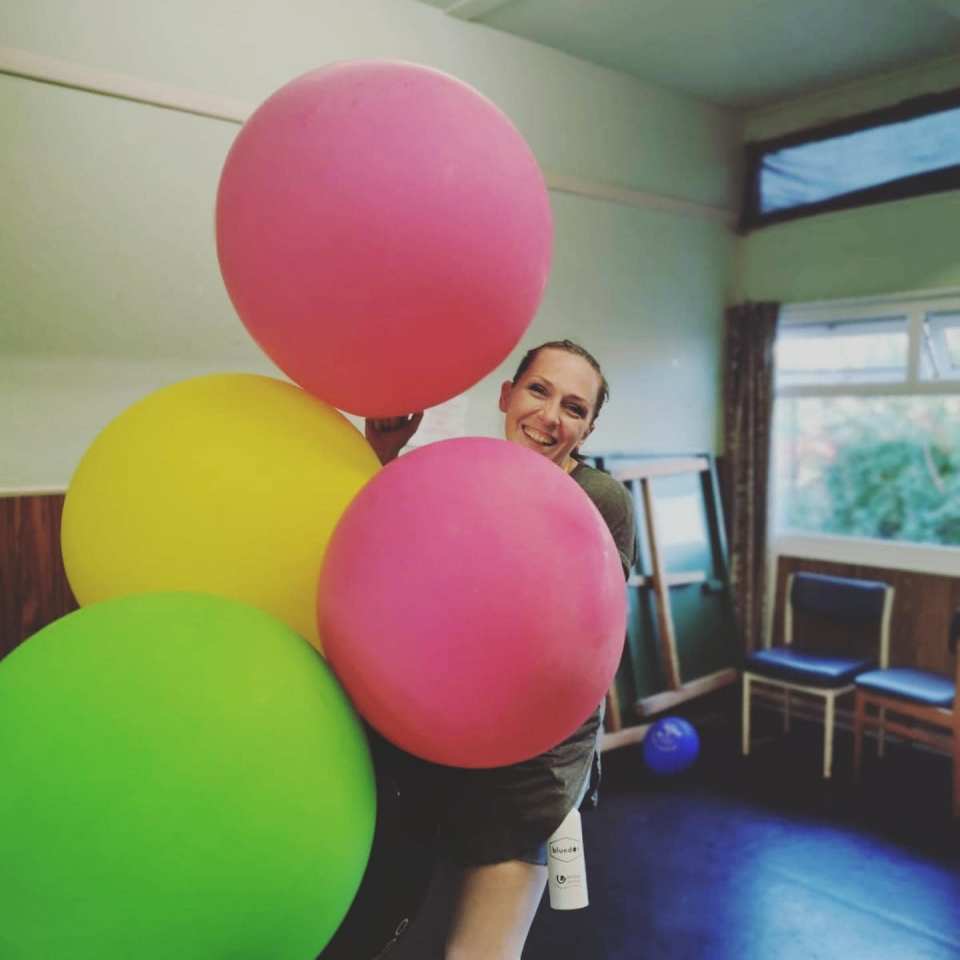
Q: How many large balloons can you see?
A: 4